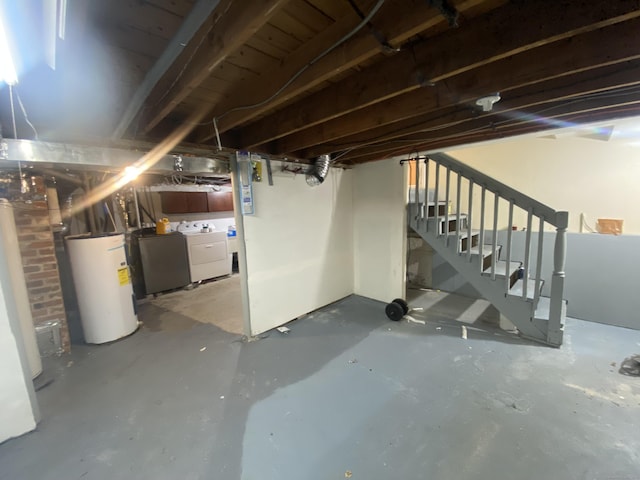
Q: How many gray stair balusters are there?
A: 11